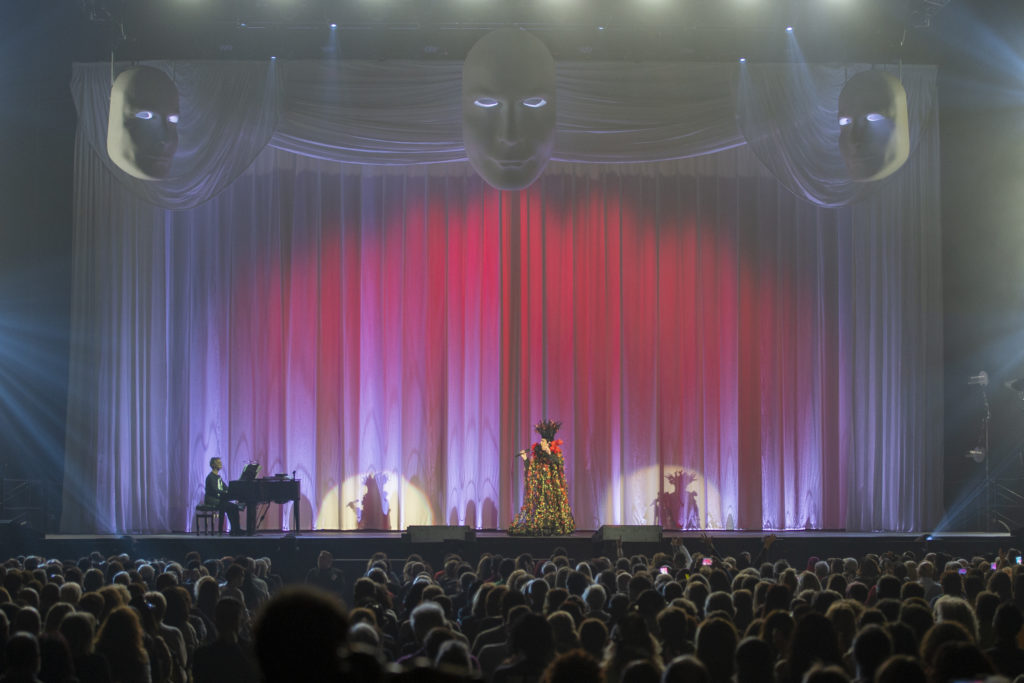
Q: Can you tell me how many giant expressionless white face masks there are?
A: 3